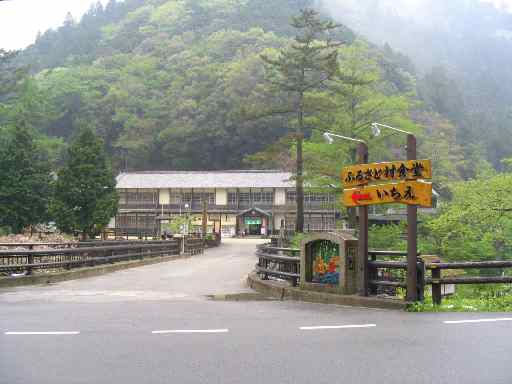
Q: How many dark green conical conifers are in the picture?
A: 2